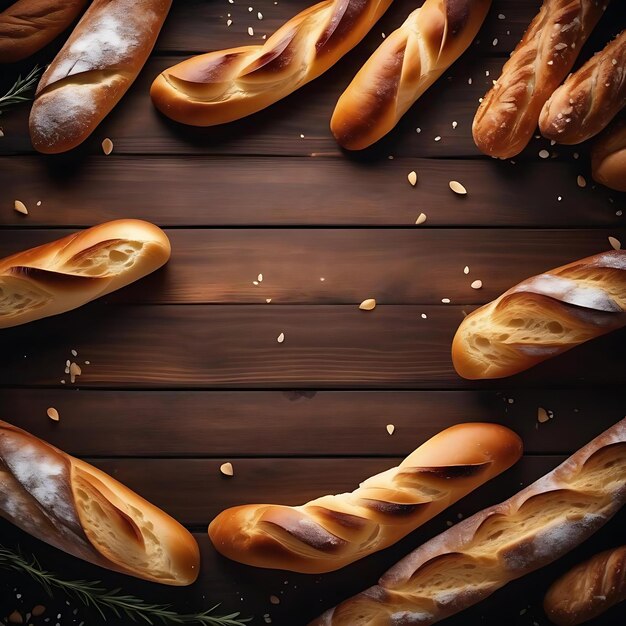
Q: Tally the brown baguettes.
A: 13